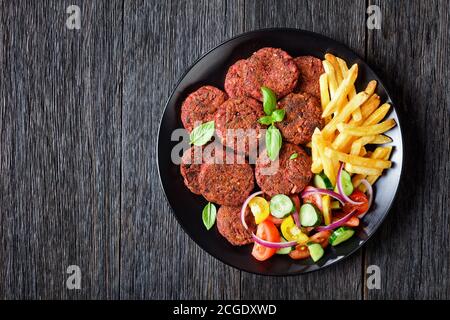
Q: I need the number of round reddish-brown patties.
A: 10